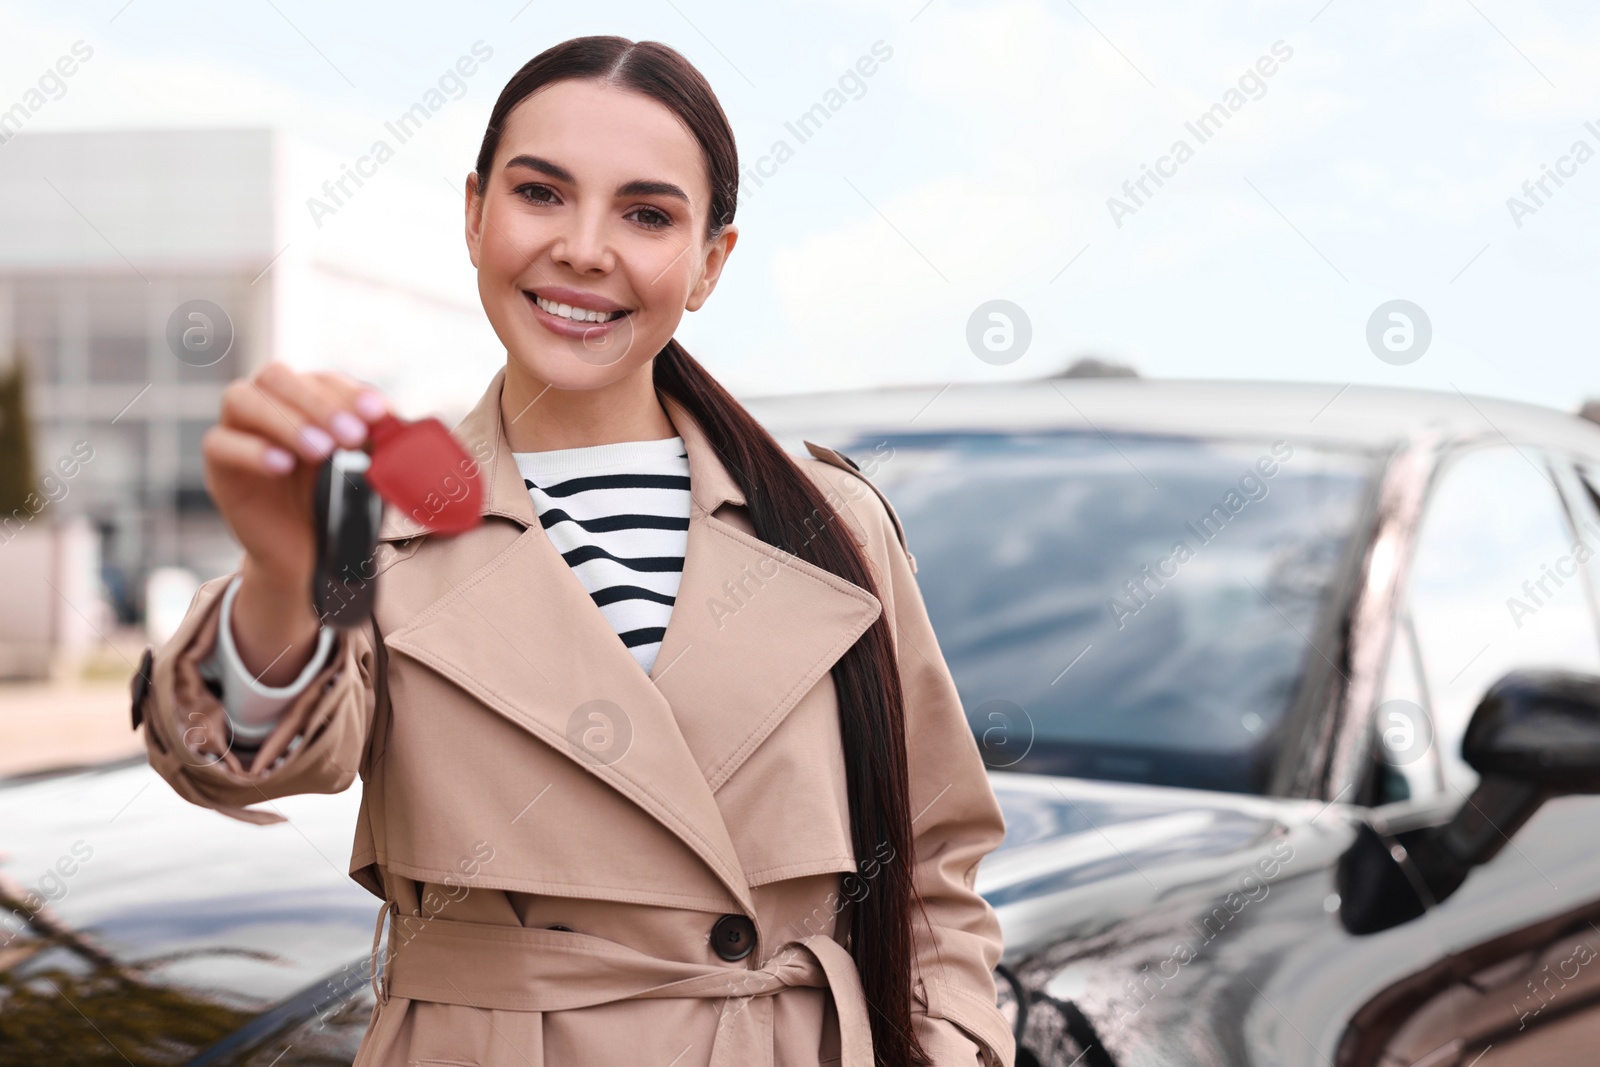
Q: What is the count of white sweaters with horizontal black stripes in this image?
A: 1